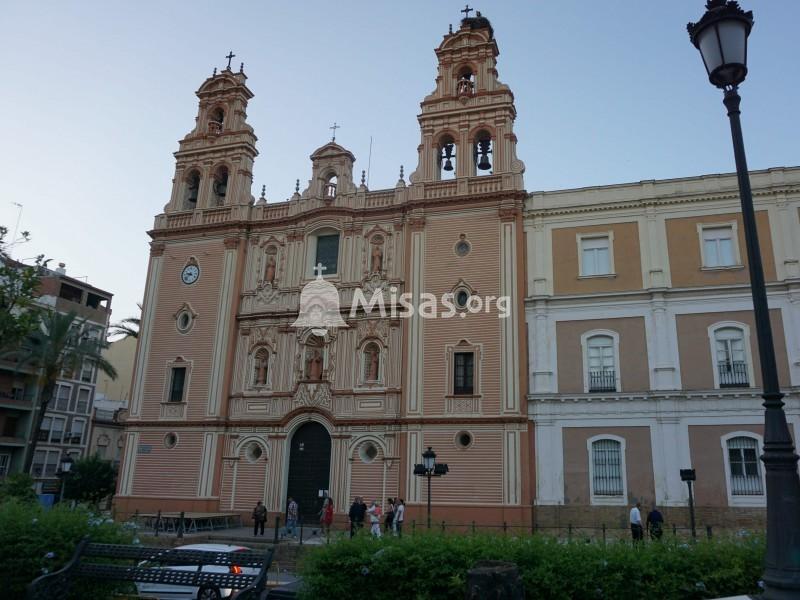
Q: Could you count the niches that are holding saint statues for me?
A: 5